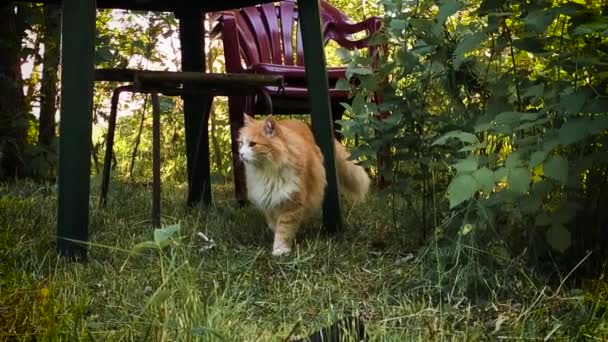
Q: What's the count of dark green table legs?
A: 3